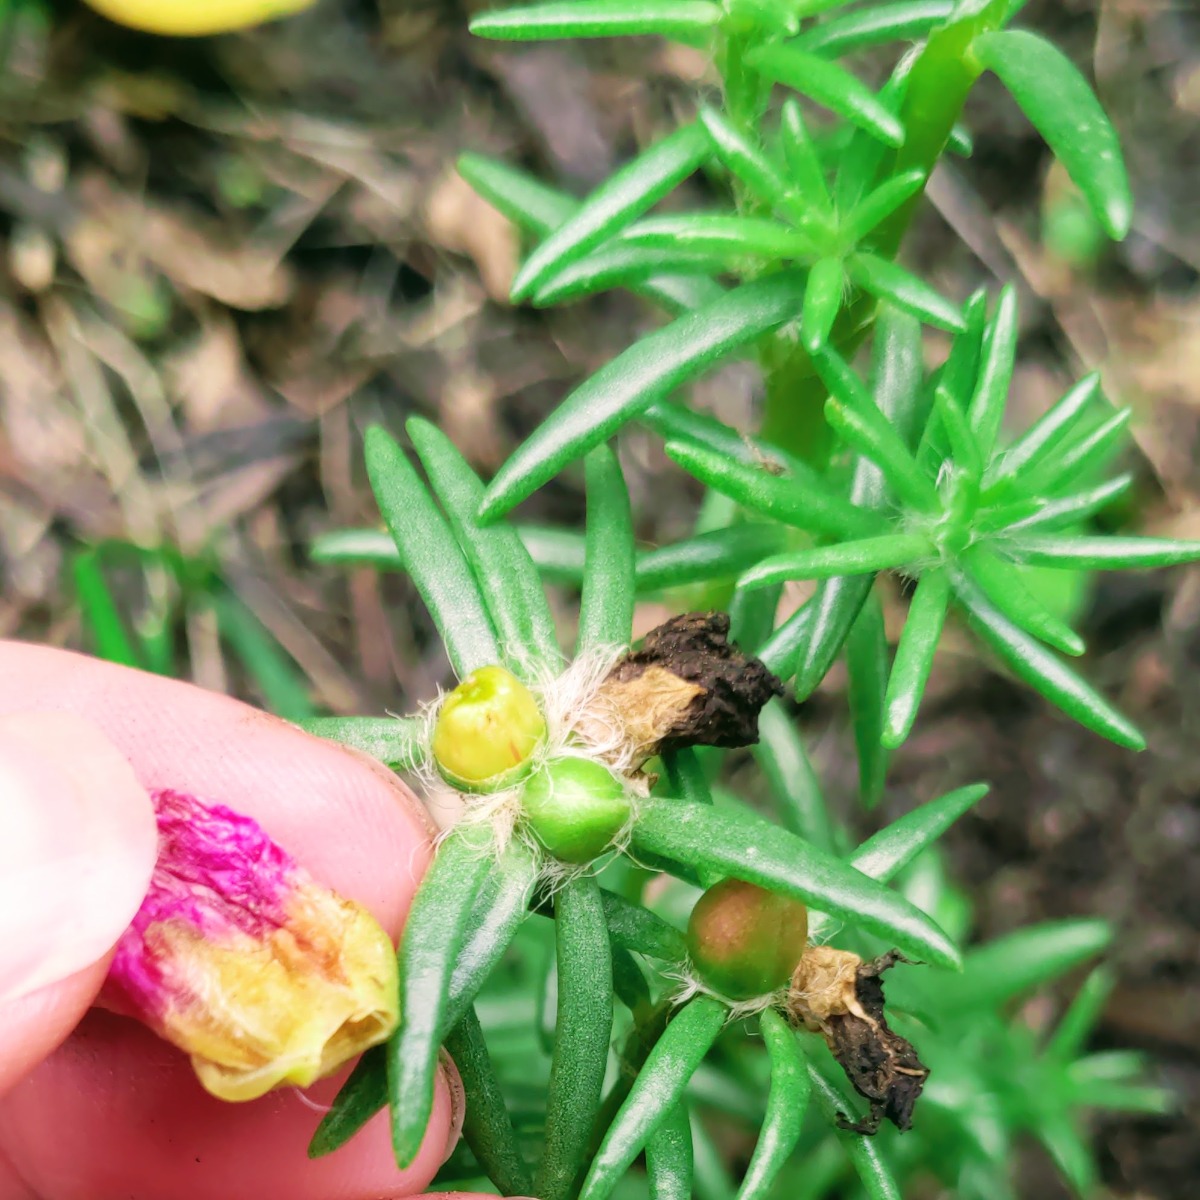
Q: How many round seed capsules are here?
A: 3